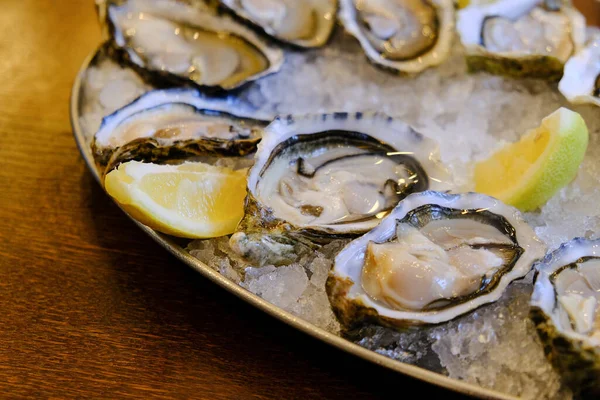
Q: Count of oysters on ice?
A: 9